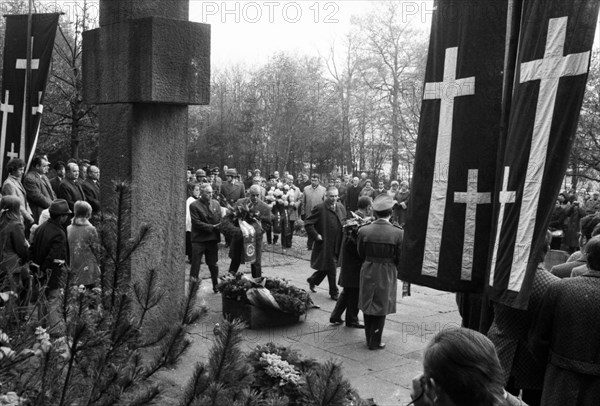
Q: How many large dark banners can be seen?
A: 3